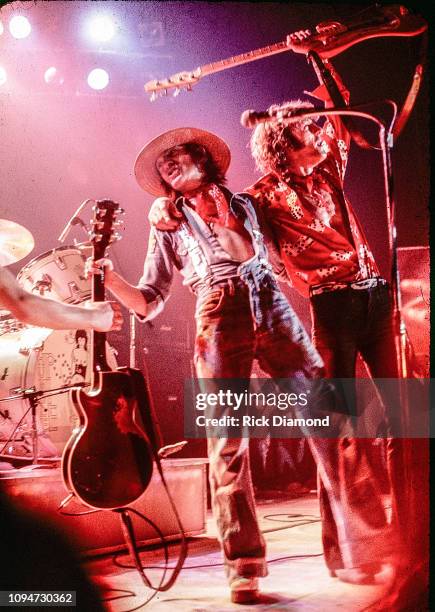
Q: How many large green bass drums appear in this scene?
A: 0